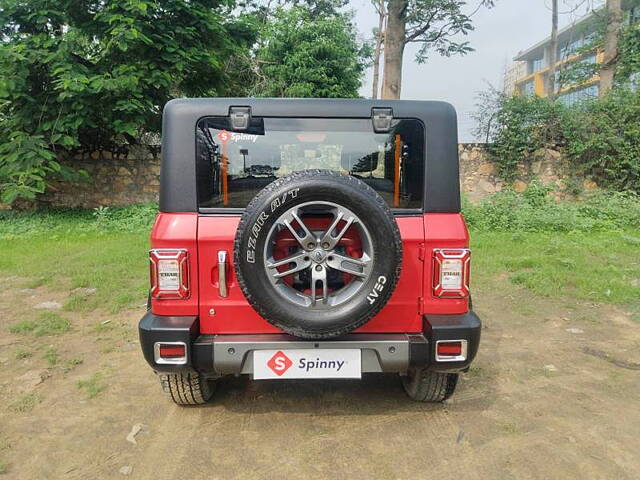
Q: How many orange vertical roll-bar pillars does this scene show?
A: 2